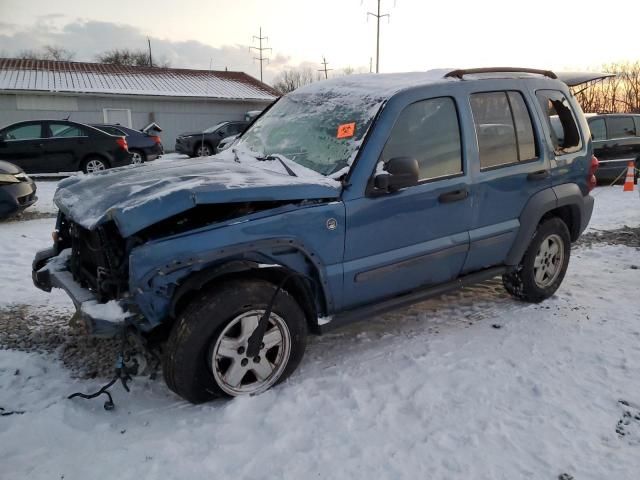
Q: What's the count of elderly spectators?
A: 0